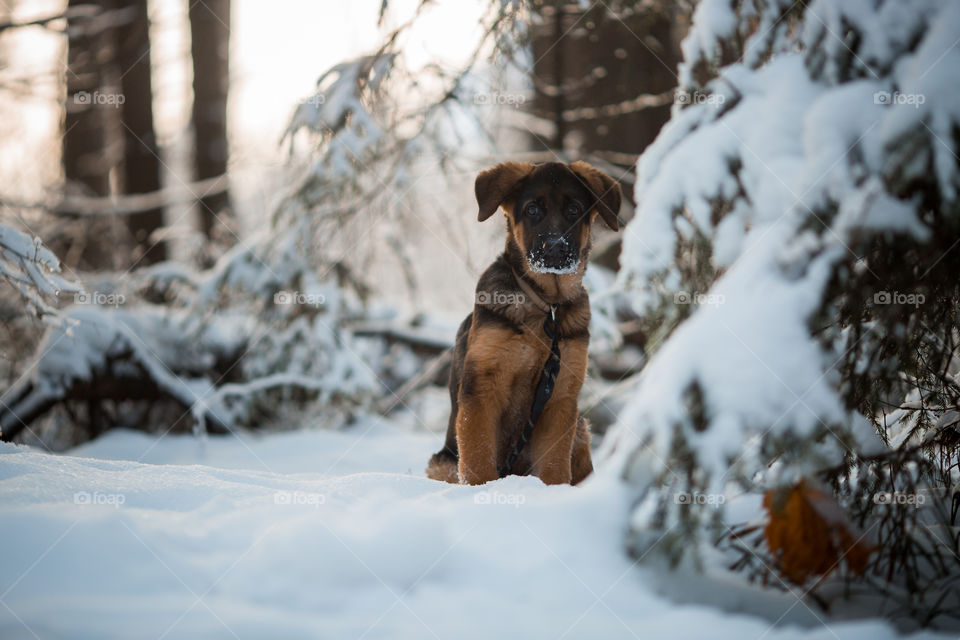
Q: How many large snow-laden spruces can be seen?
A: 1